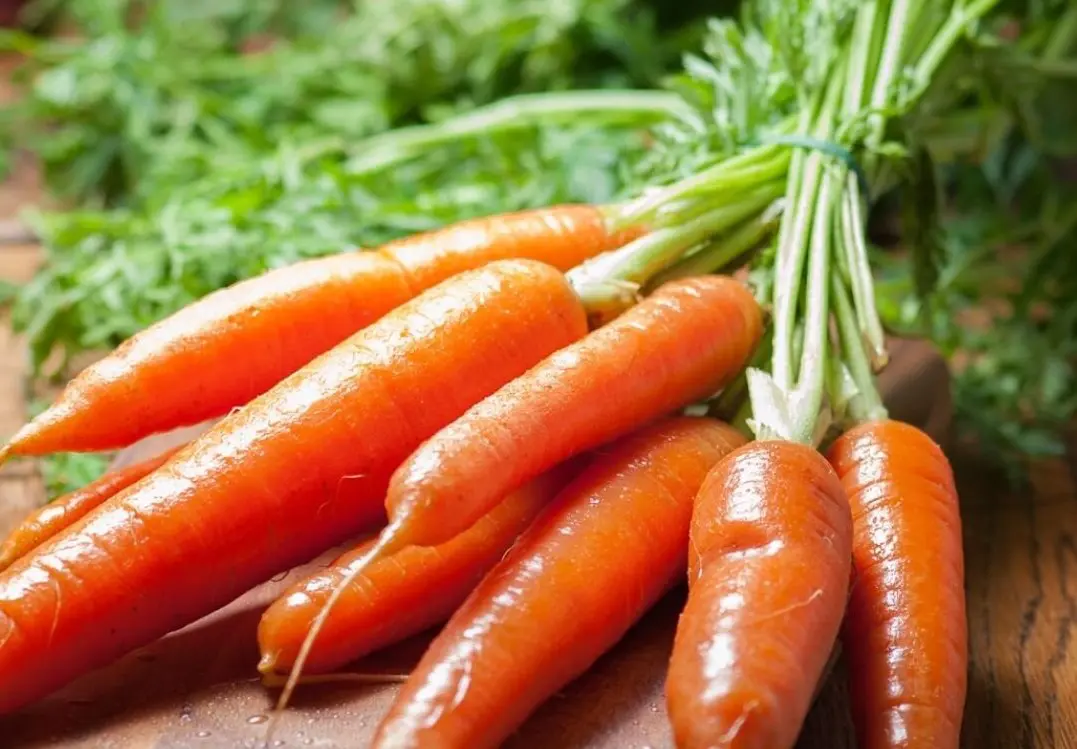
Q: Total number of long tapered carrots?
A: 8